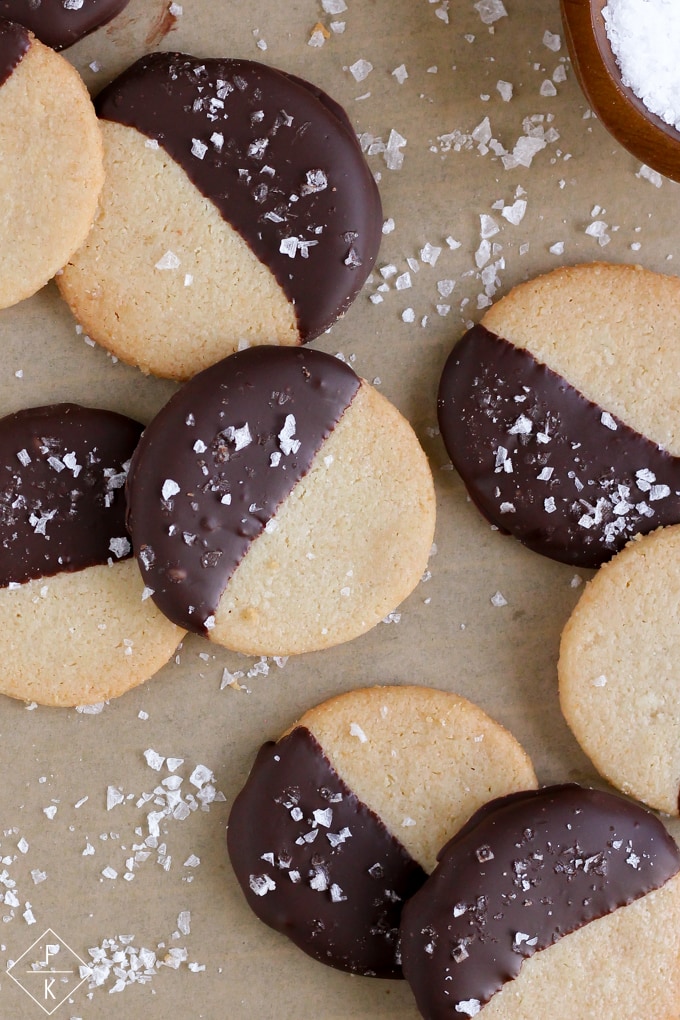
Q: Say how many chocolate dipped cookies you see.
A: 9